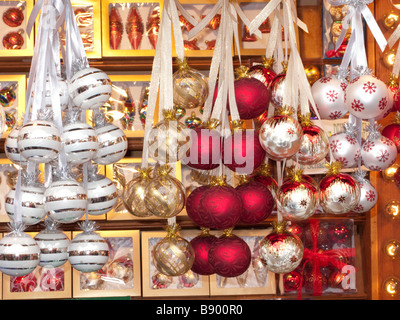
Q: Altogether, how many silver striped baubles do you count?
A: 12